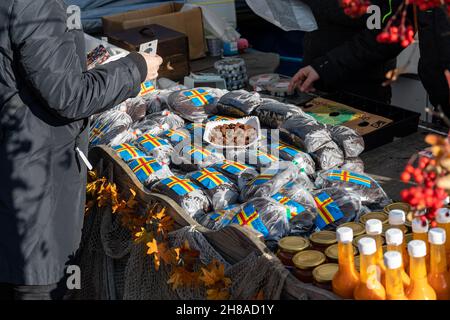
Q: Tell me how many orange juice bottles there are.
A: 10